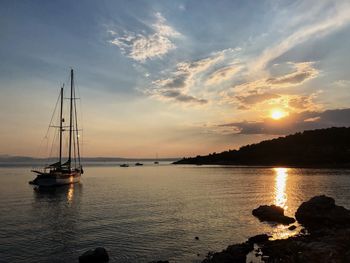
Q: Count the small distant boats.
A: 3